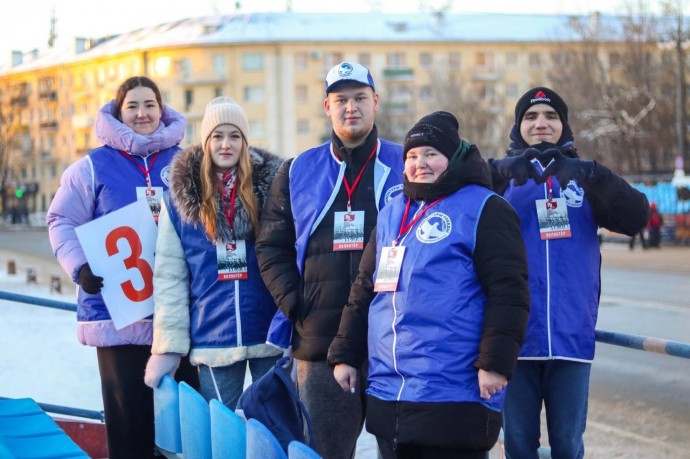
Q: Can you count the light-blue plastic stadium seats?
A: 5